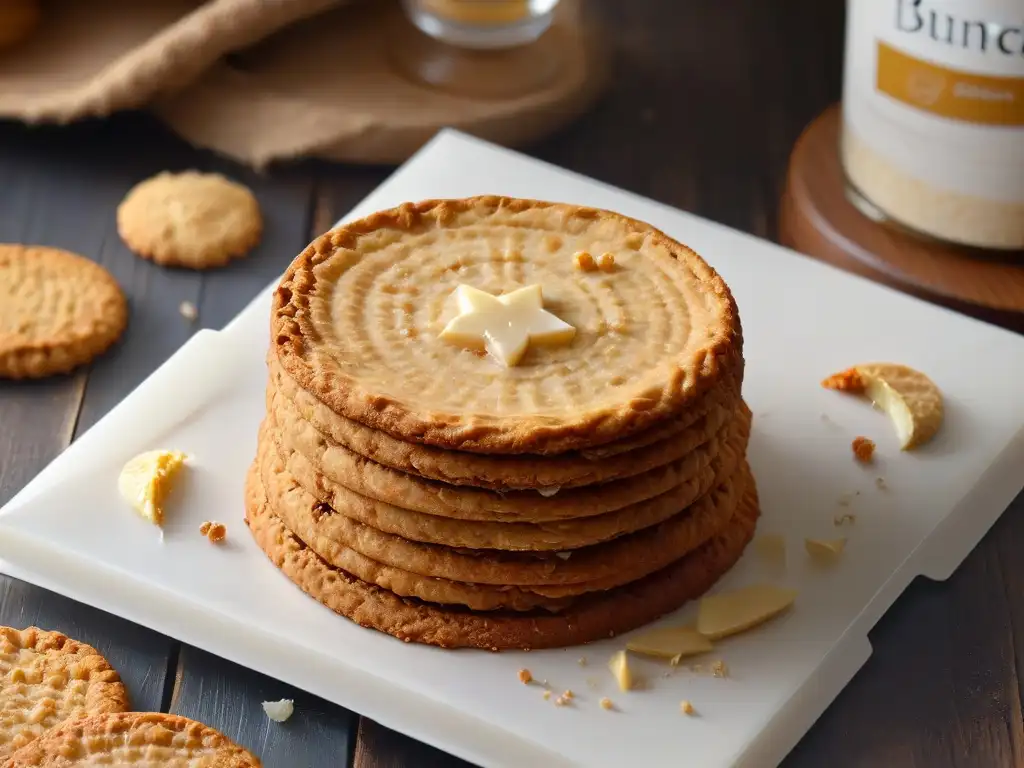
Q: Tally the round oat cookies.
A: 11